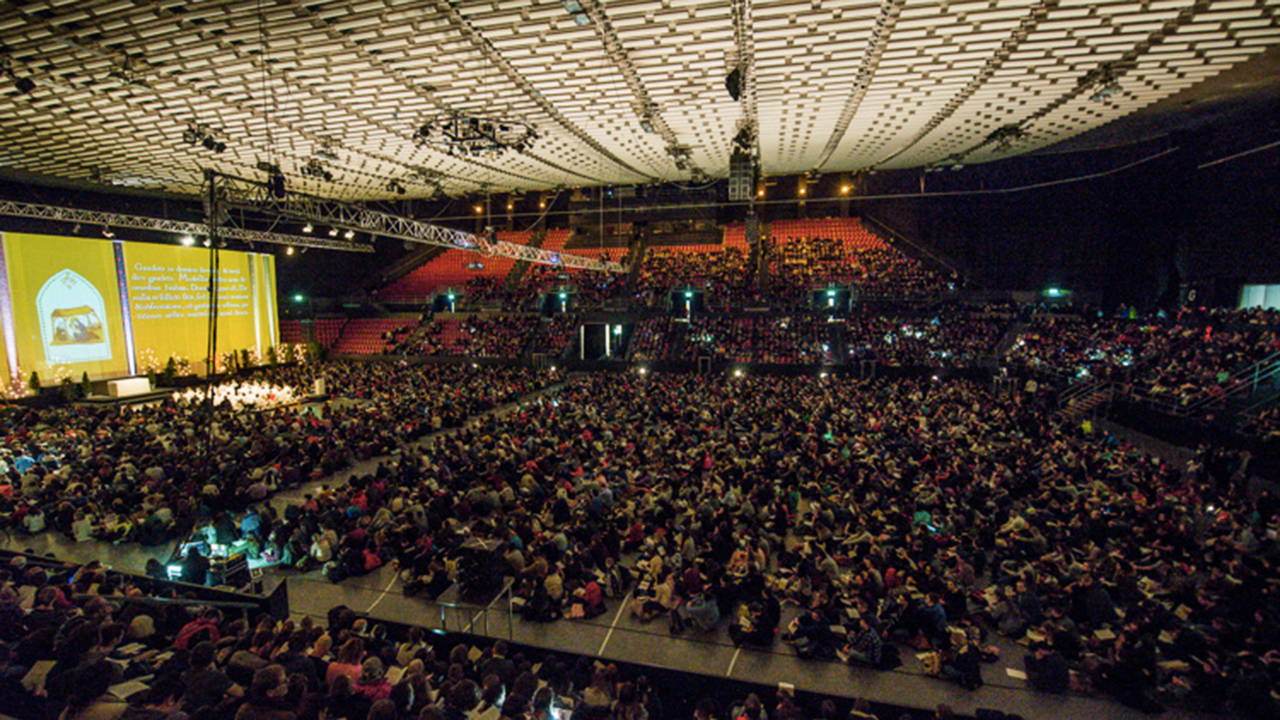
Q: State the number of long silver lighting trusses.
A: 2